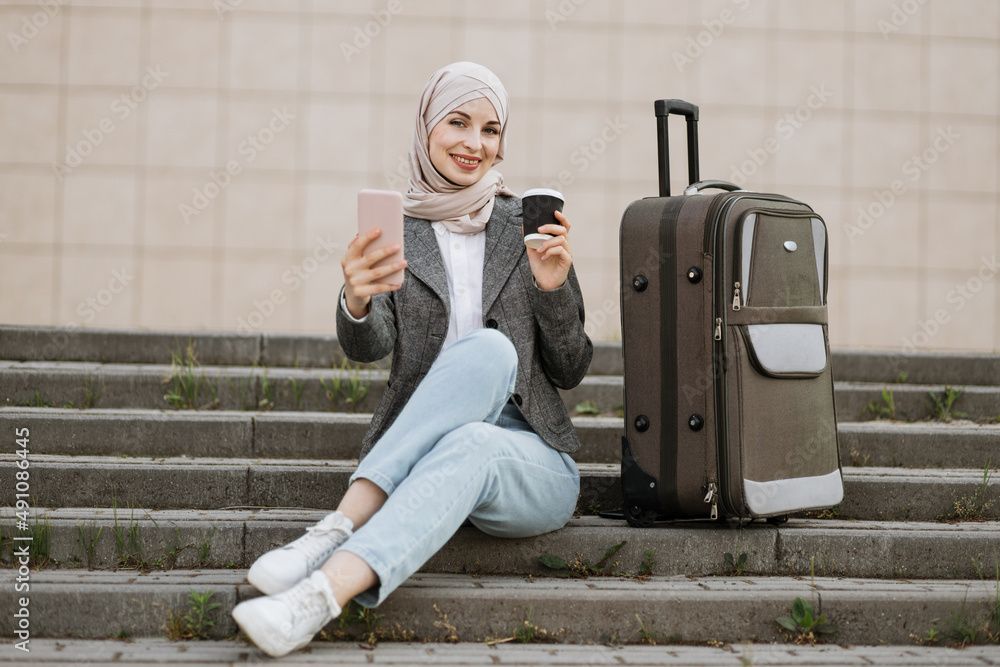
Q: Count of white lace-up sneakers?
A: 2